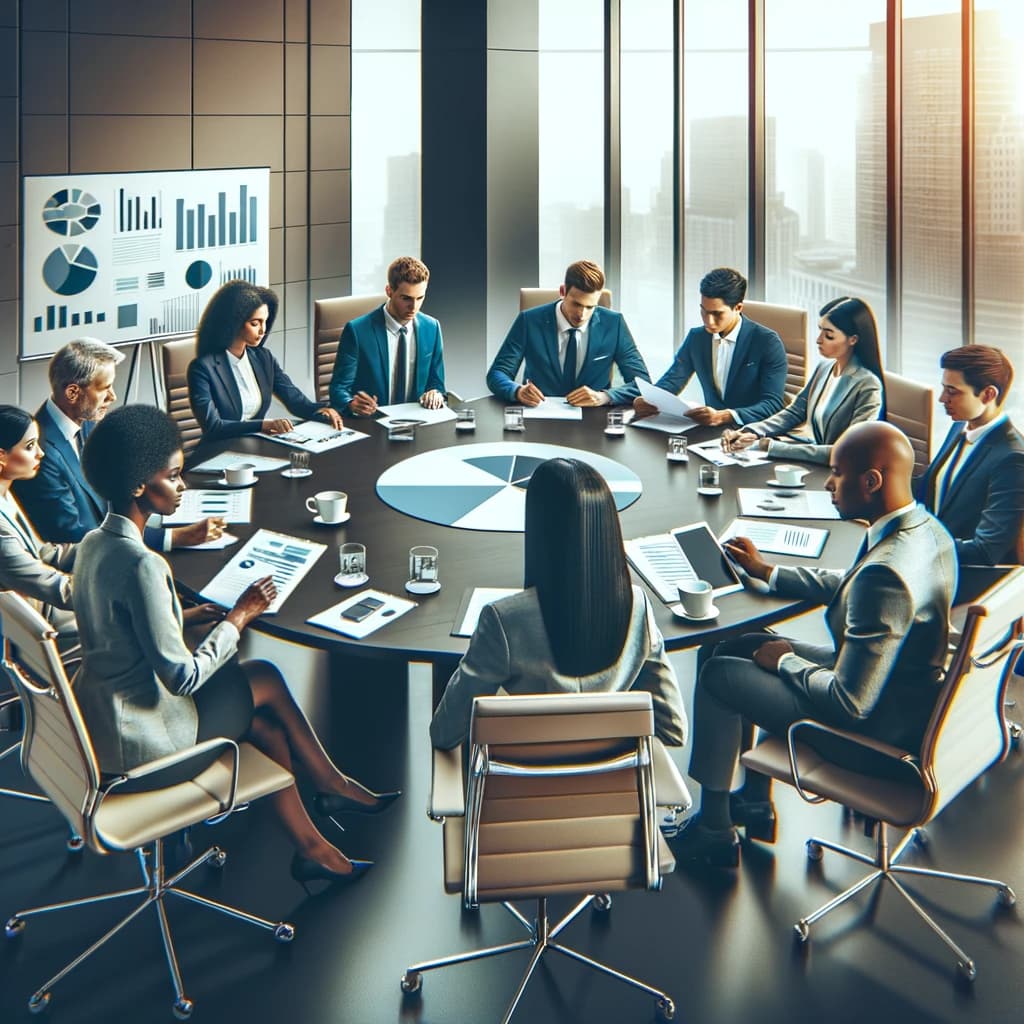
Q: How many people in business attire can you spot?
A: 11